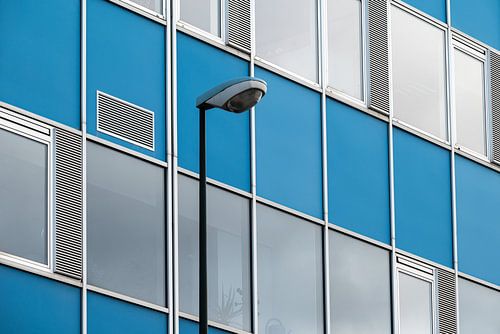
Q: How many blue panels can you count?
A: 12